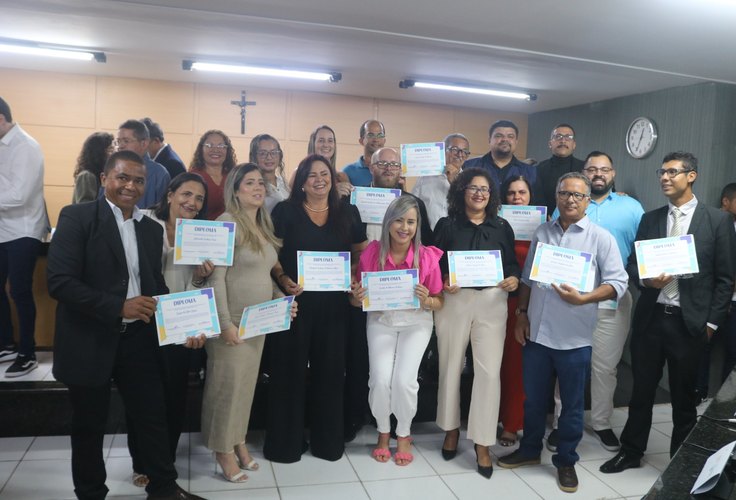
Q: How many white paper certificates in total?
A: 11